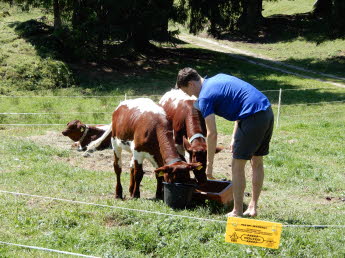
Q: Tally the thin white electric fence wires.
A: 5